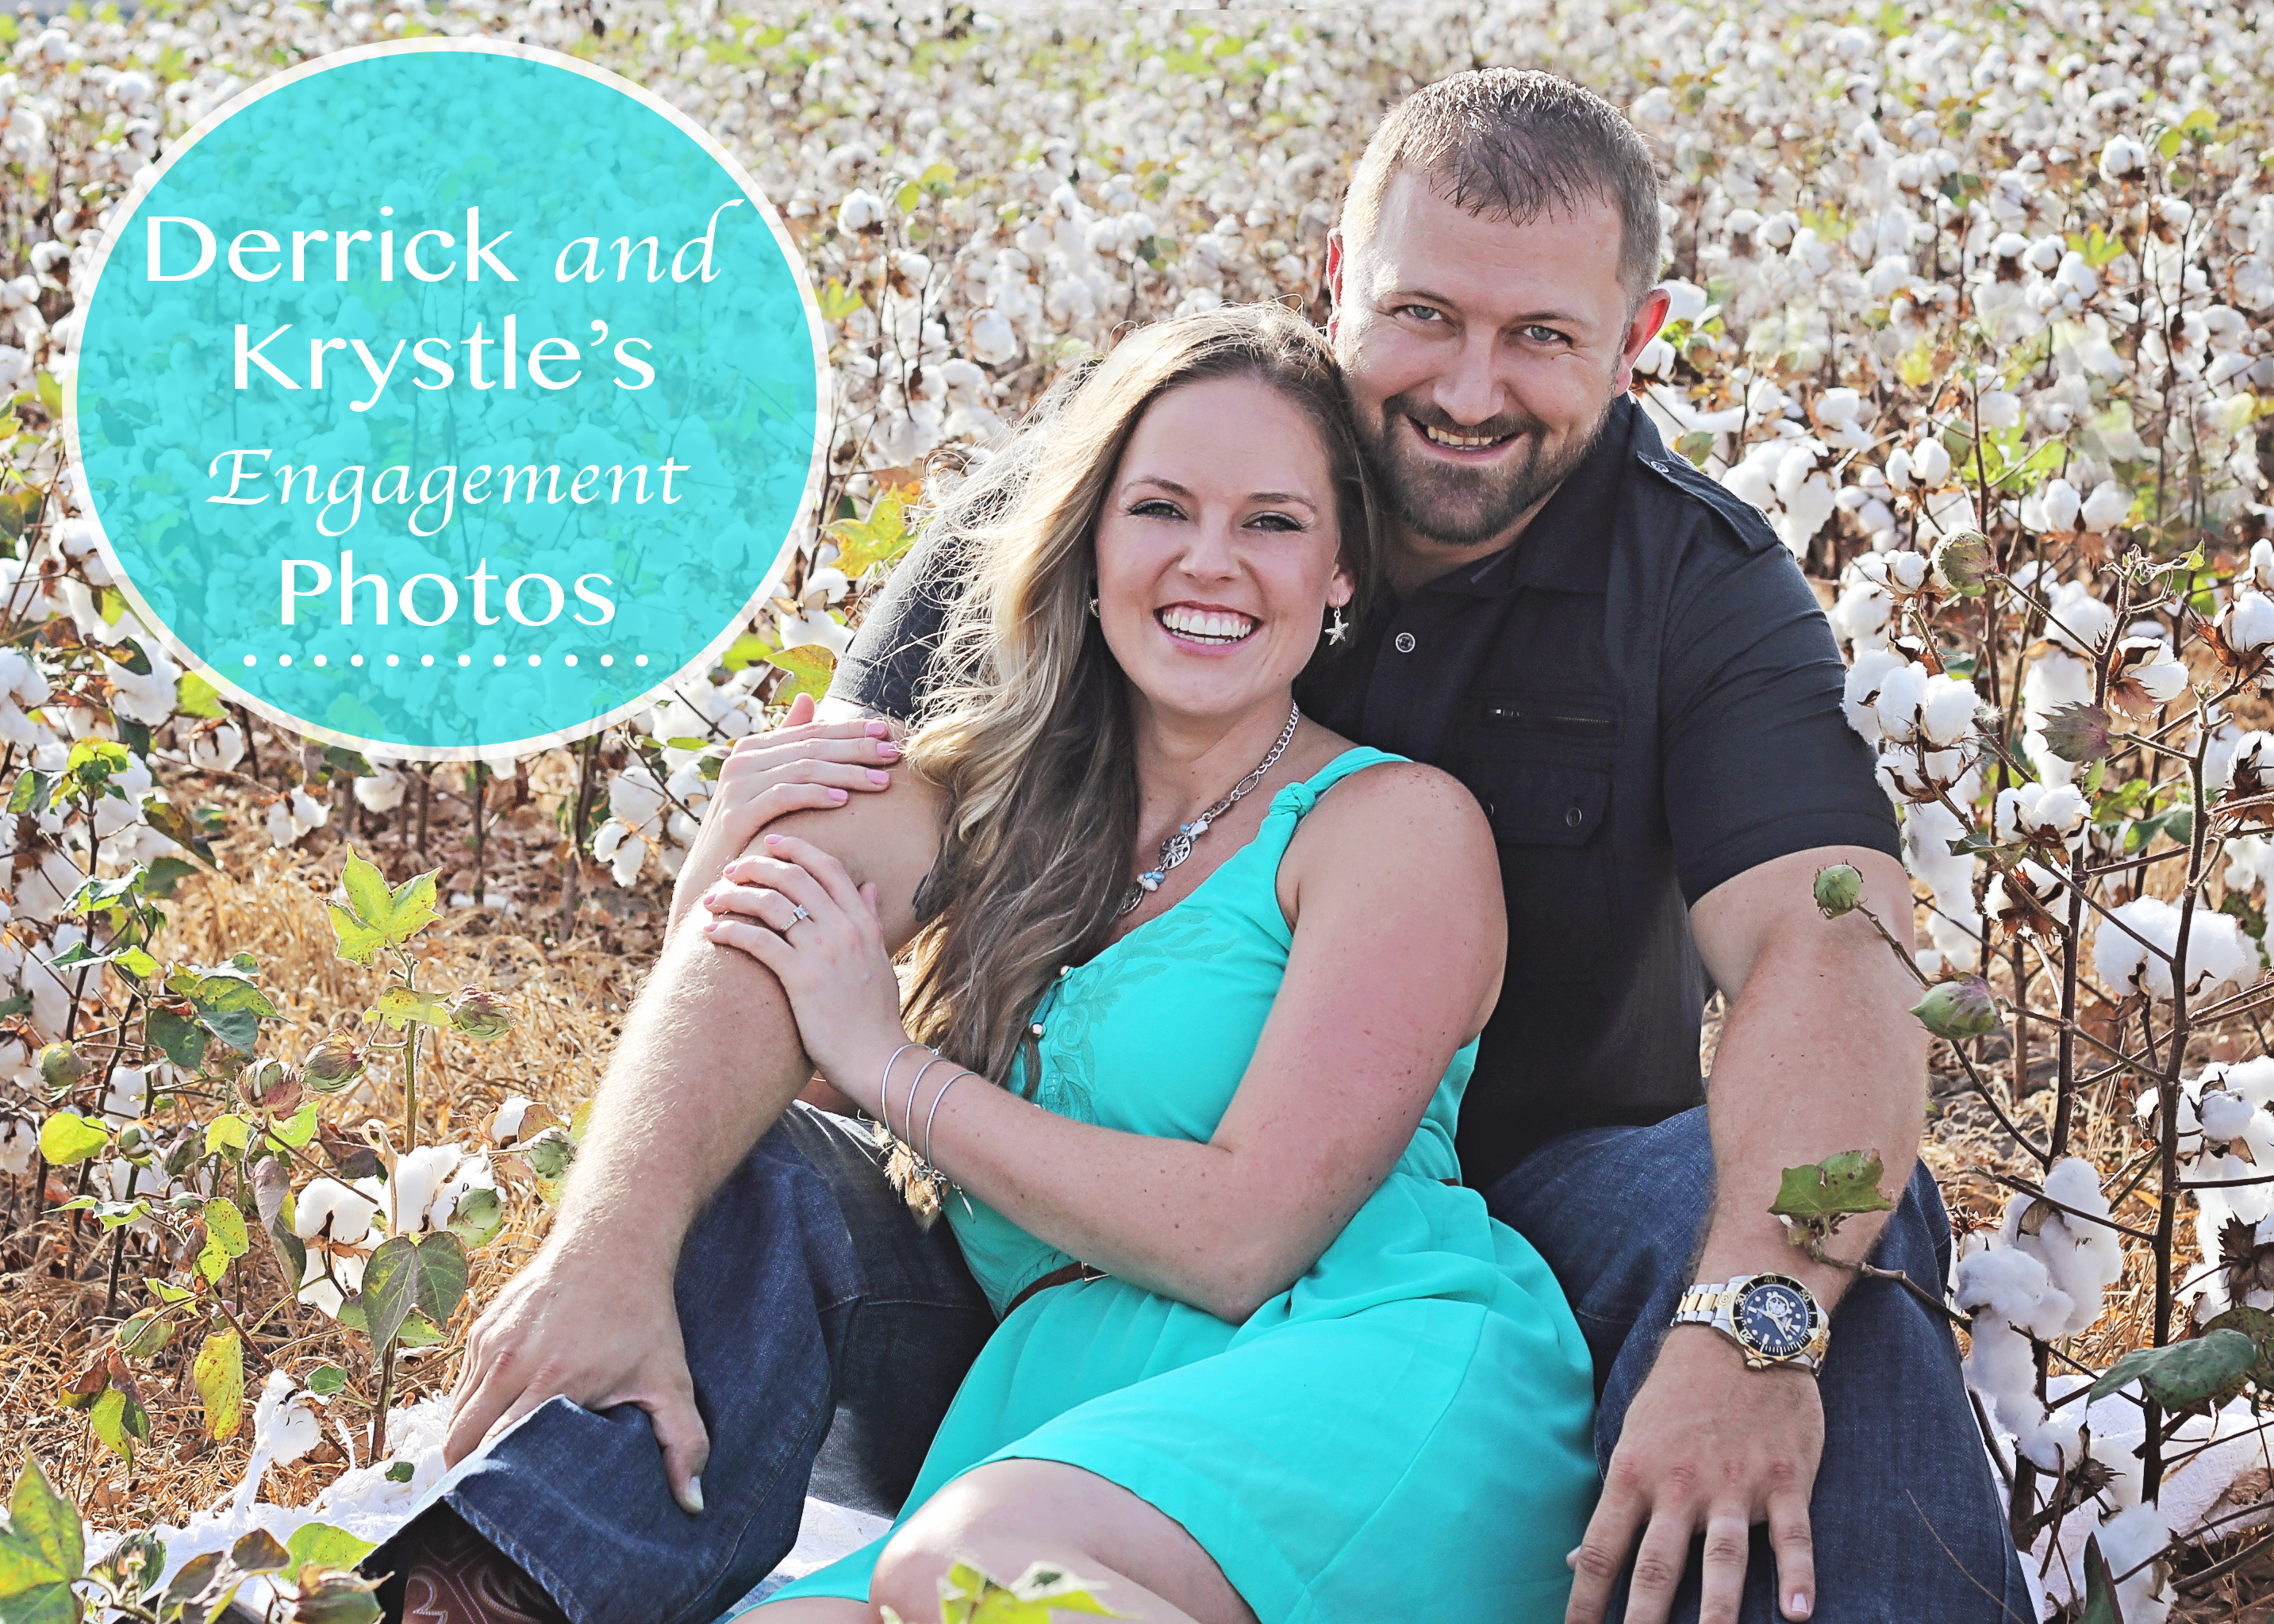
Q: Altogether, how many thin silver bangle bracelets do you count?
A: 3